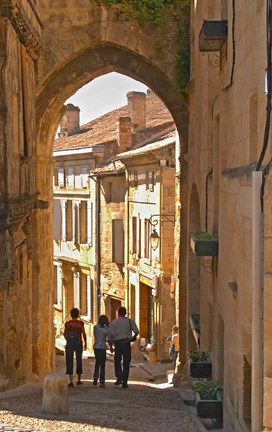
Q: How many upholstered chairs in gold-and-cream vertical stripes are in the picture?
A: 0